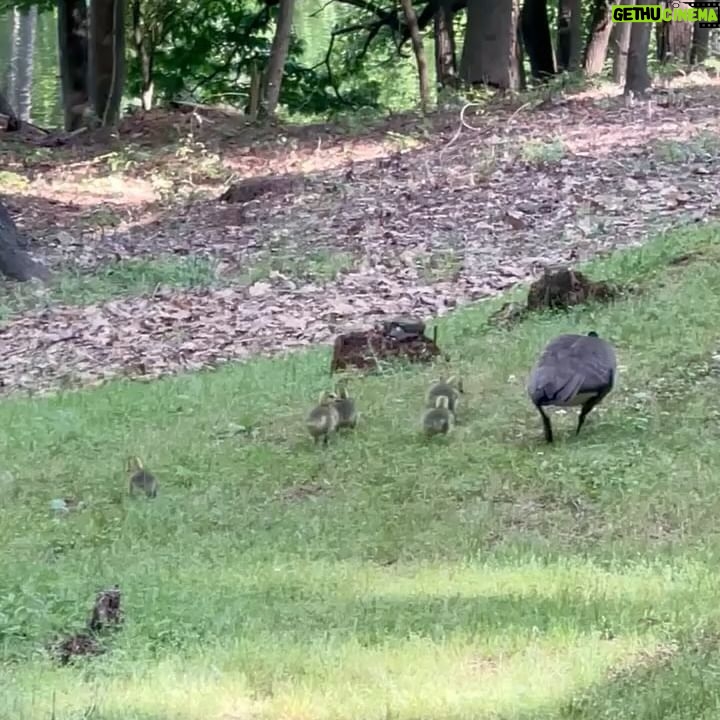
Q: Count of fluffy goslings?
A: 5